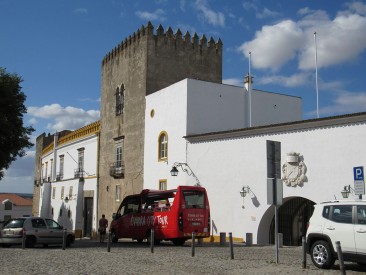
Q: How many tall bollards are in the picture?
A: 8